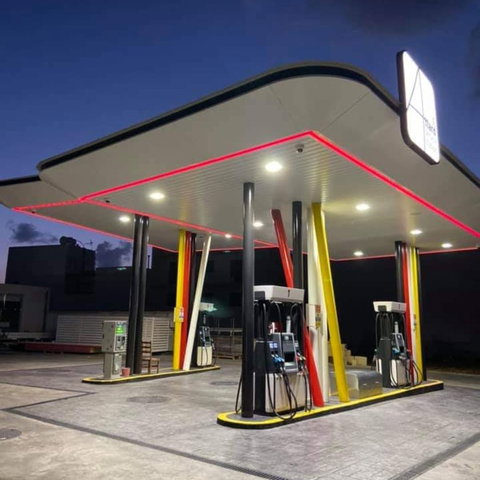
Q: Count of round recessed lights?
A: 9